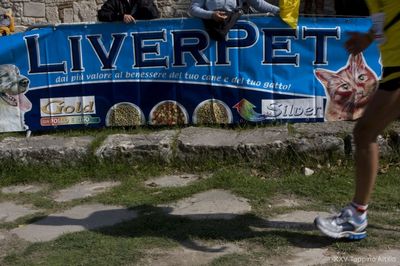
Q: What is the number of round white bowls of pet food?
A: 3